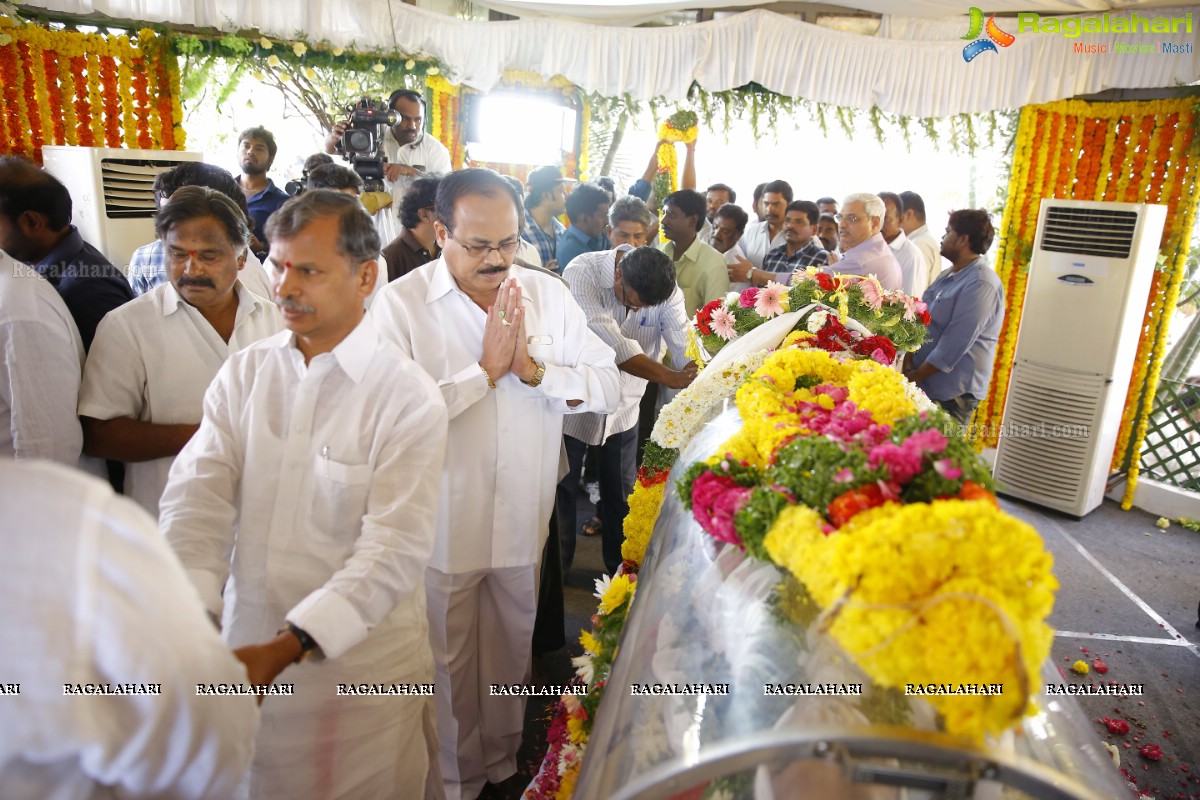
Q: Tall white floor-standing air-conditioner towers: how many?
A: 2